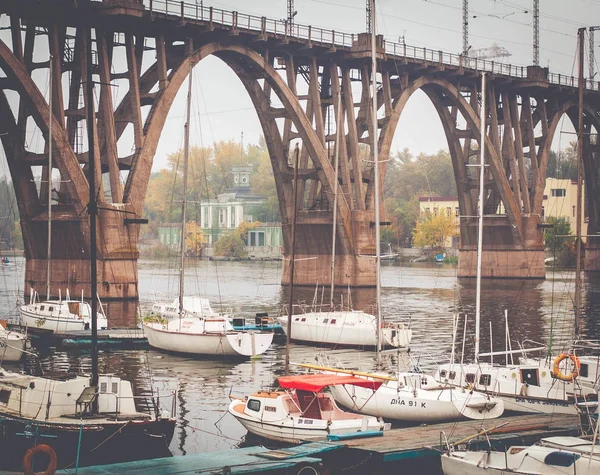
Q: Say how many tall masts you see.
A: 8